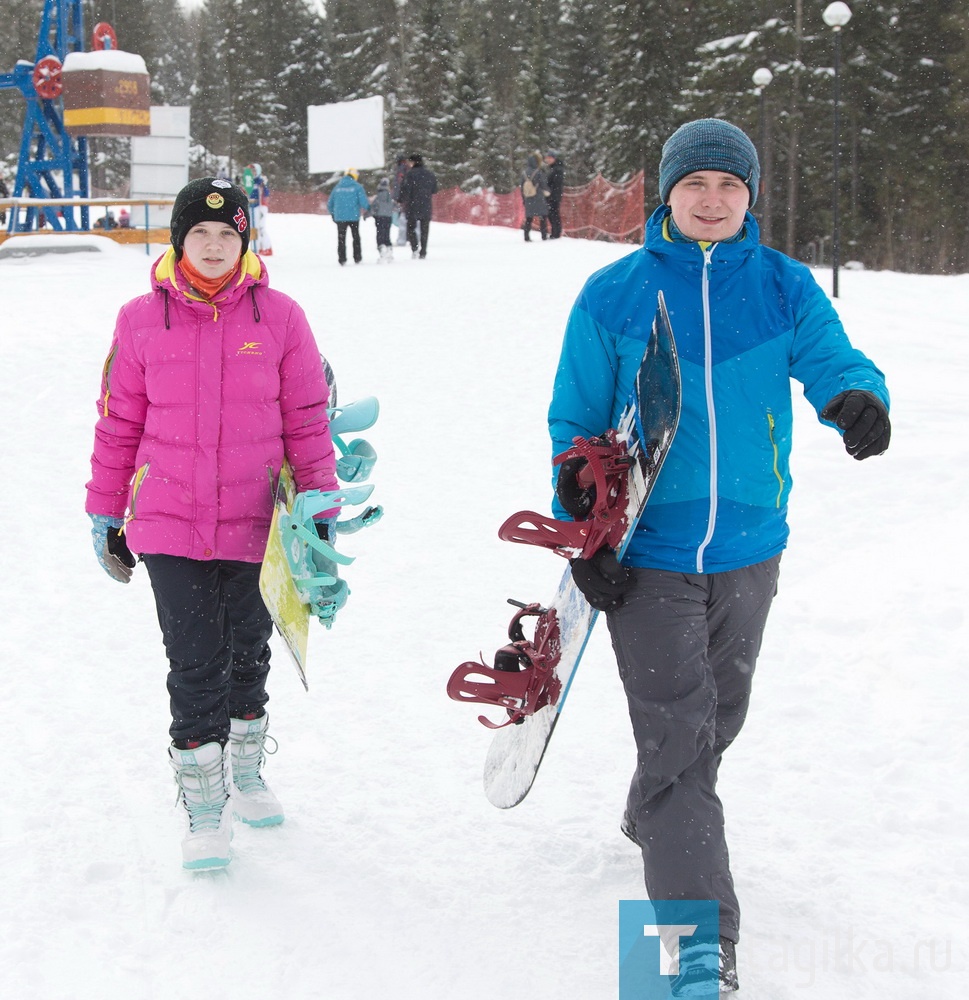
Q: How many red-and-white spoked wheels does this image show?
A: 2